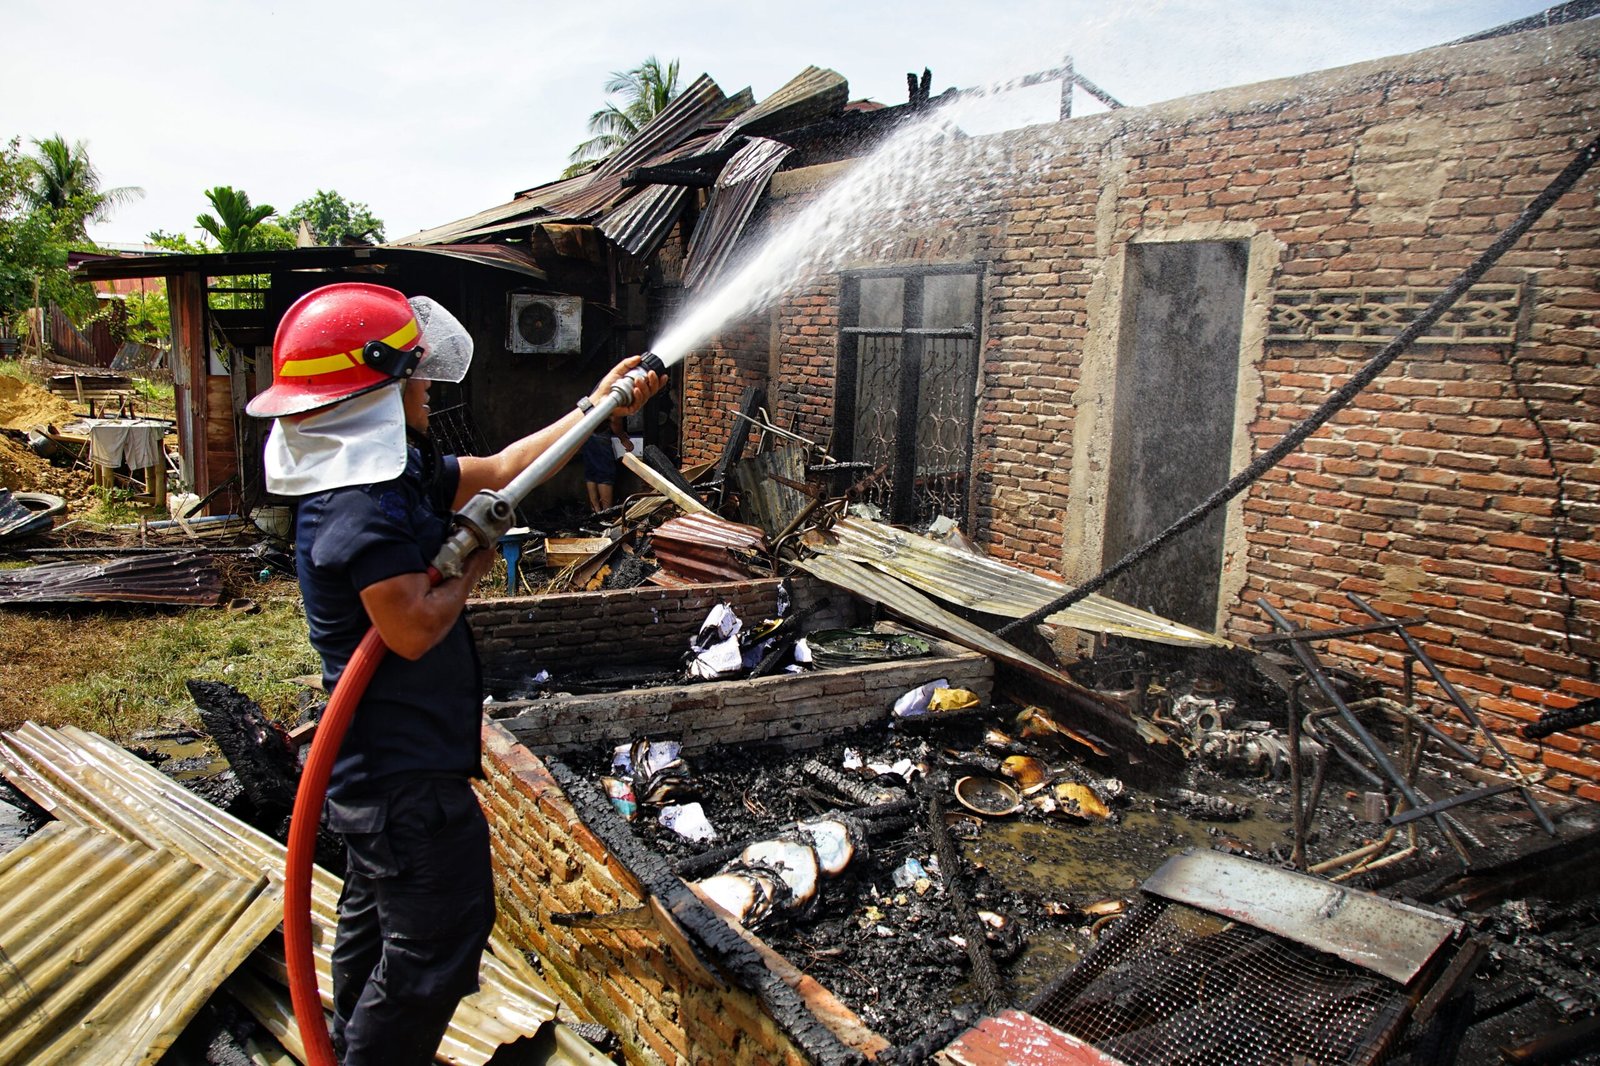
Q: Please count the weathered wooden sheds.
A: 1